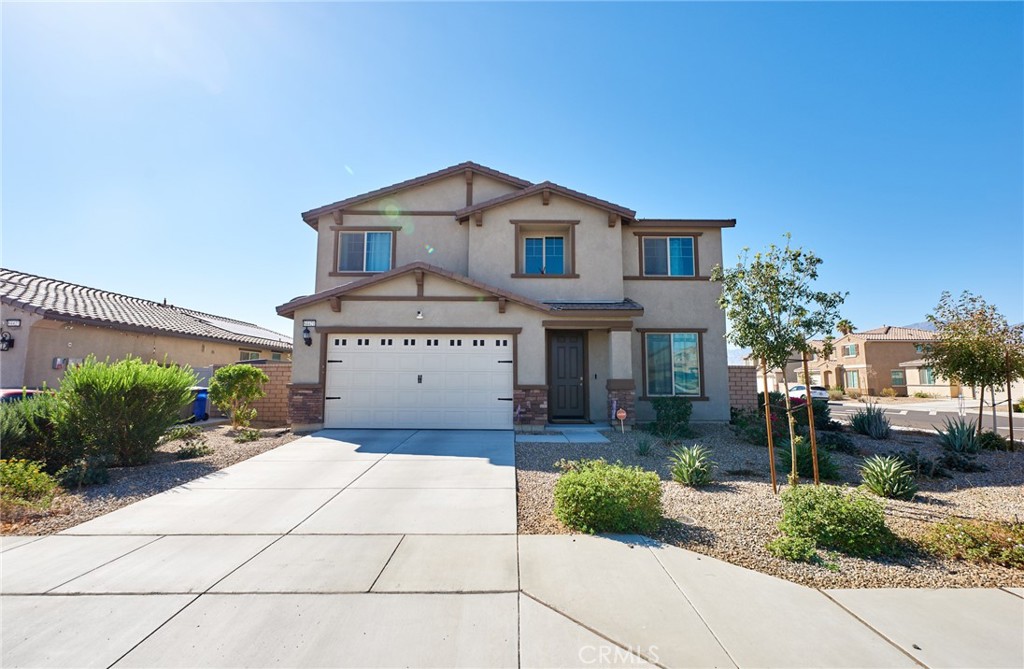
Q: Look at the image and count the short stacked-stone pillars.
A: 3